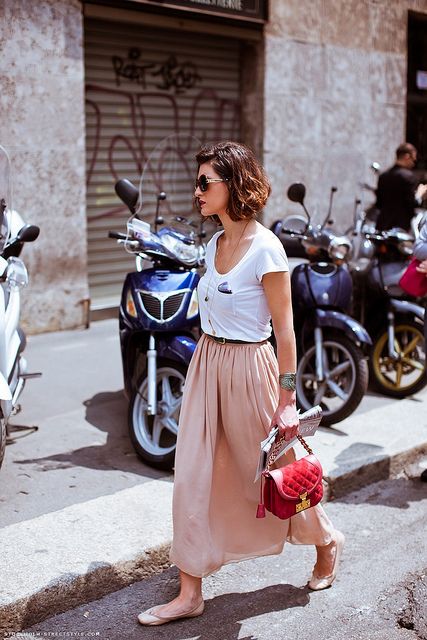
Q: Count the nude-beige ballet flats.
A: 2